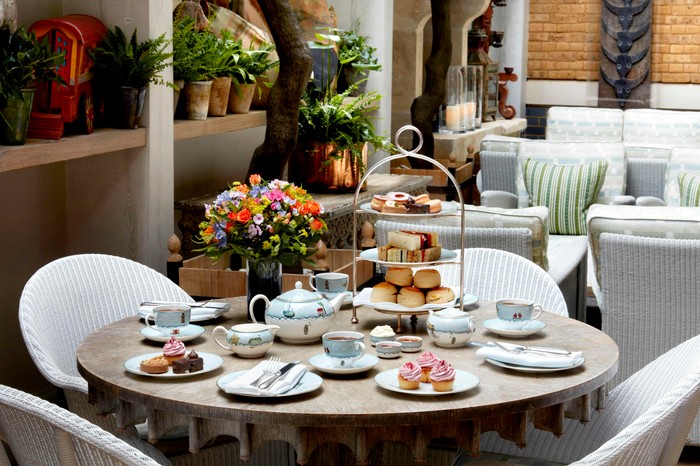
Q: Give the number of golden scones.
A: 5